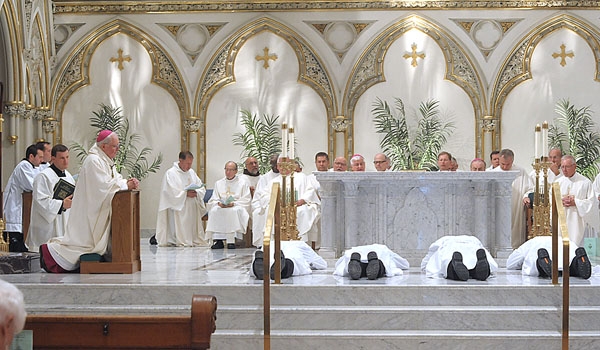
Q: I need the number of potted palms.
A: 4